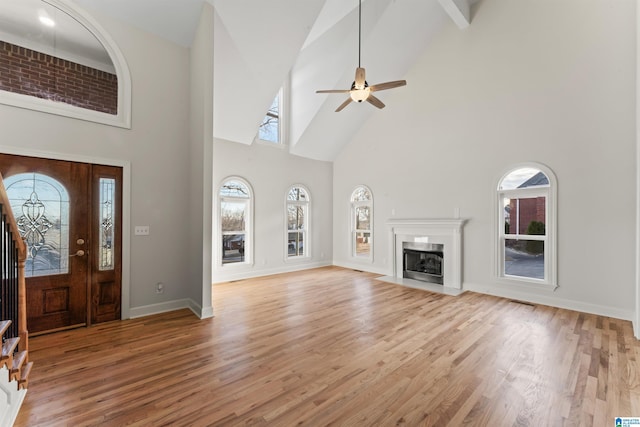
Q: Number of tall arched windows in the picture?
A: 4